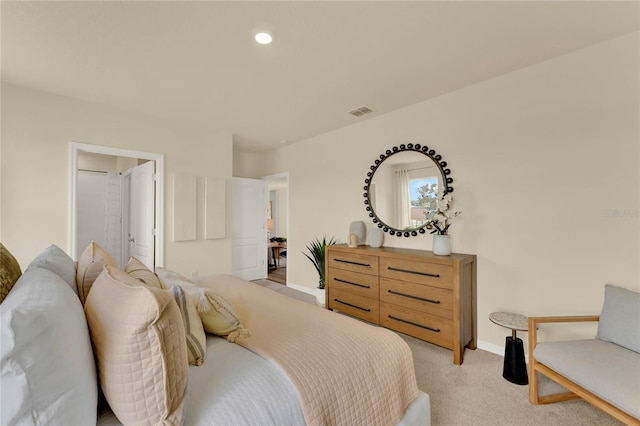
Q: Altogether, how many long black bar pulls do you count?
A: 6